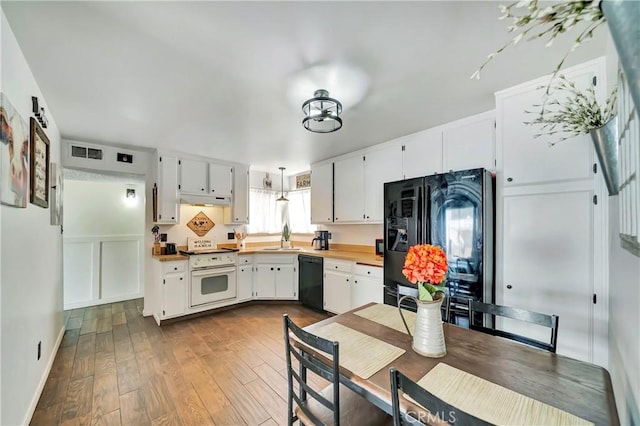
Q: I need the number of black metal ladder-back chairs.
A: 4